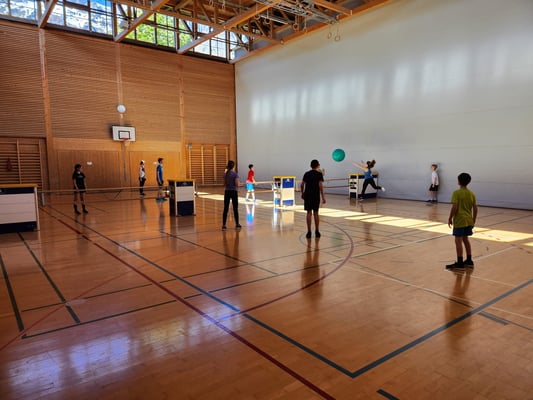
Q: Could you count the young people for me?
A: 9